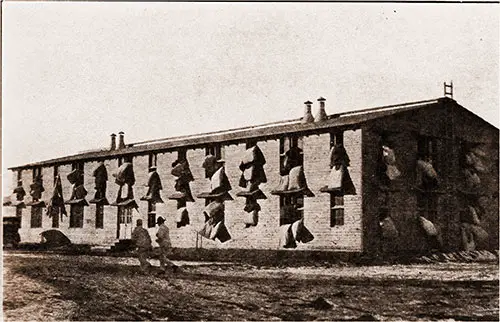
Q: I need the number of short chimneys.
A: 4